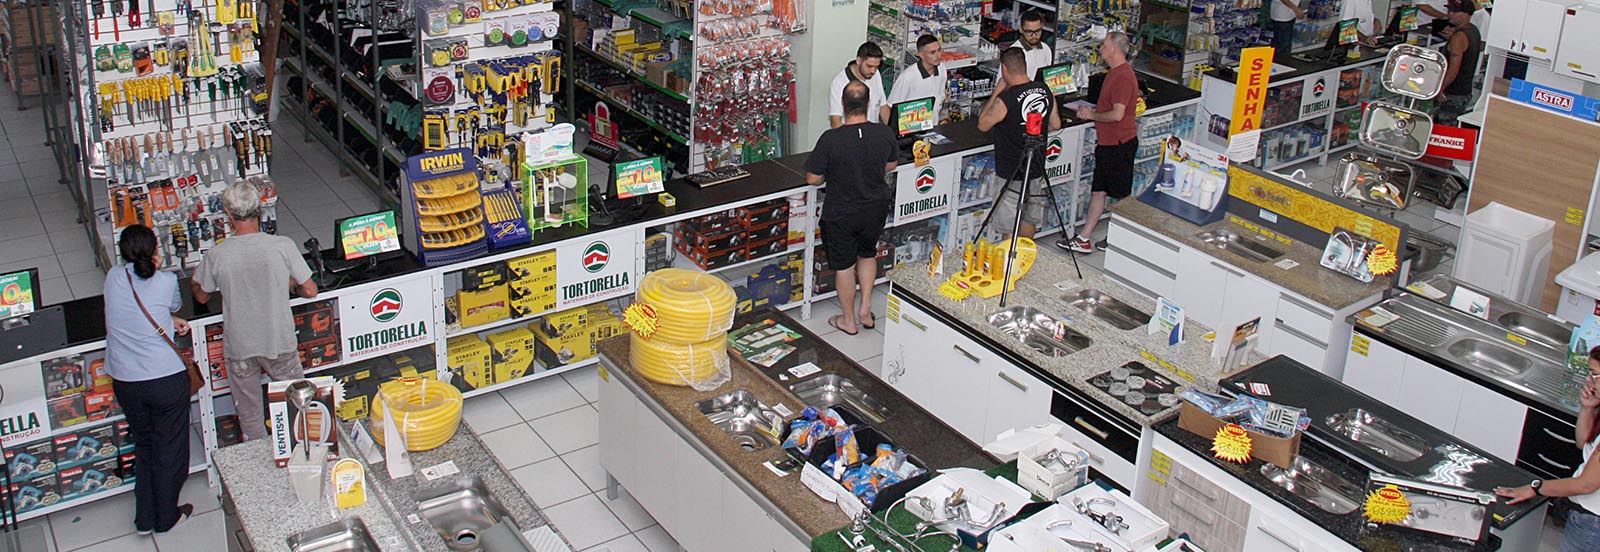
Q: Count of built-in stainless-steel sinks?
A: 11